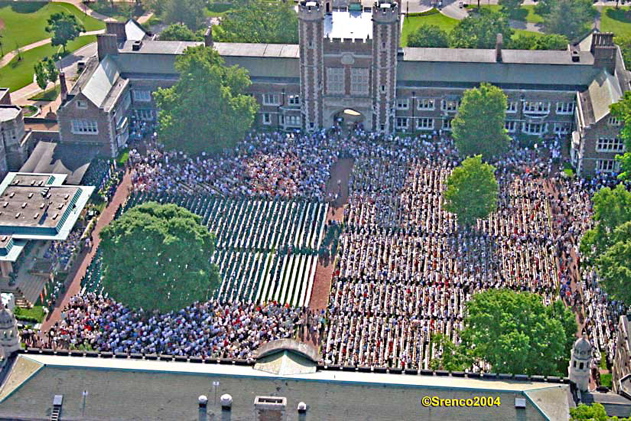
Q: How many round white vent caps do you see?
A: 3